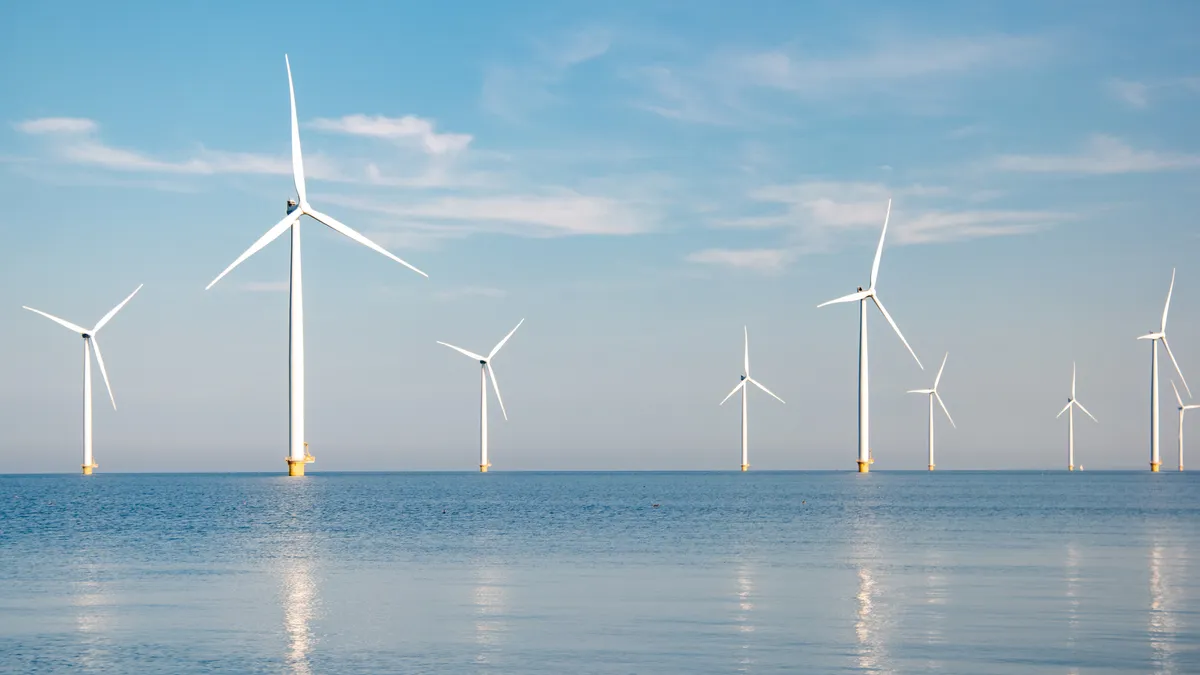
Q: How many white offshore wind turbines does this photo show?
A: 9